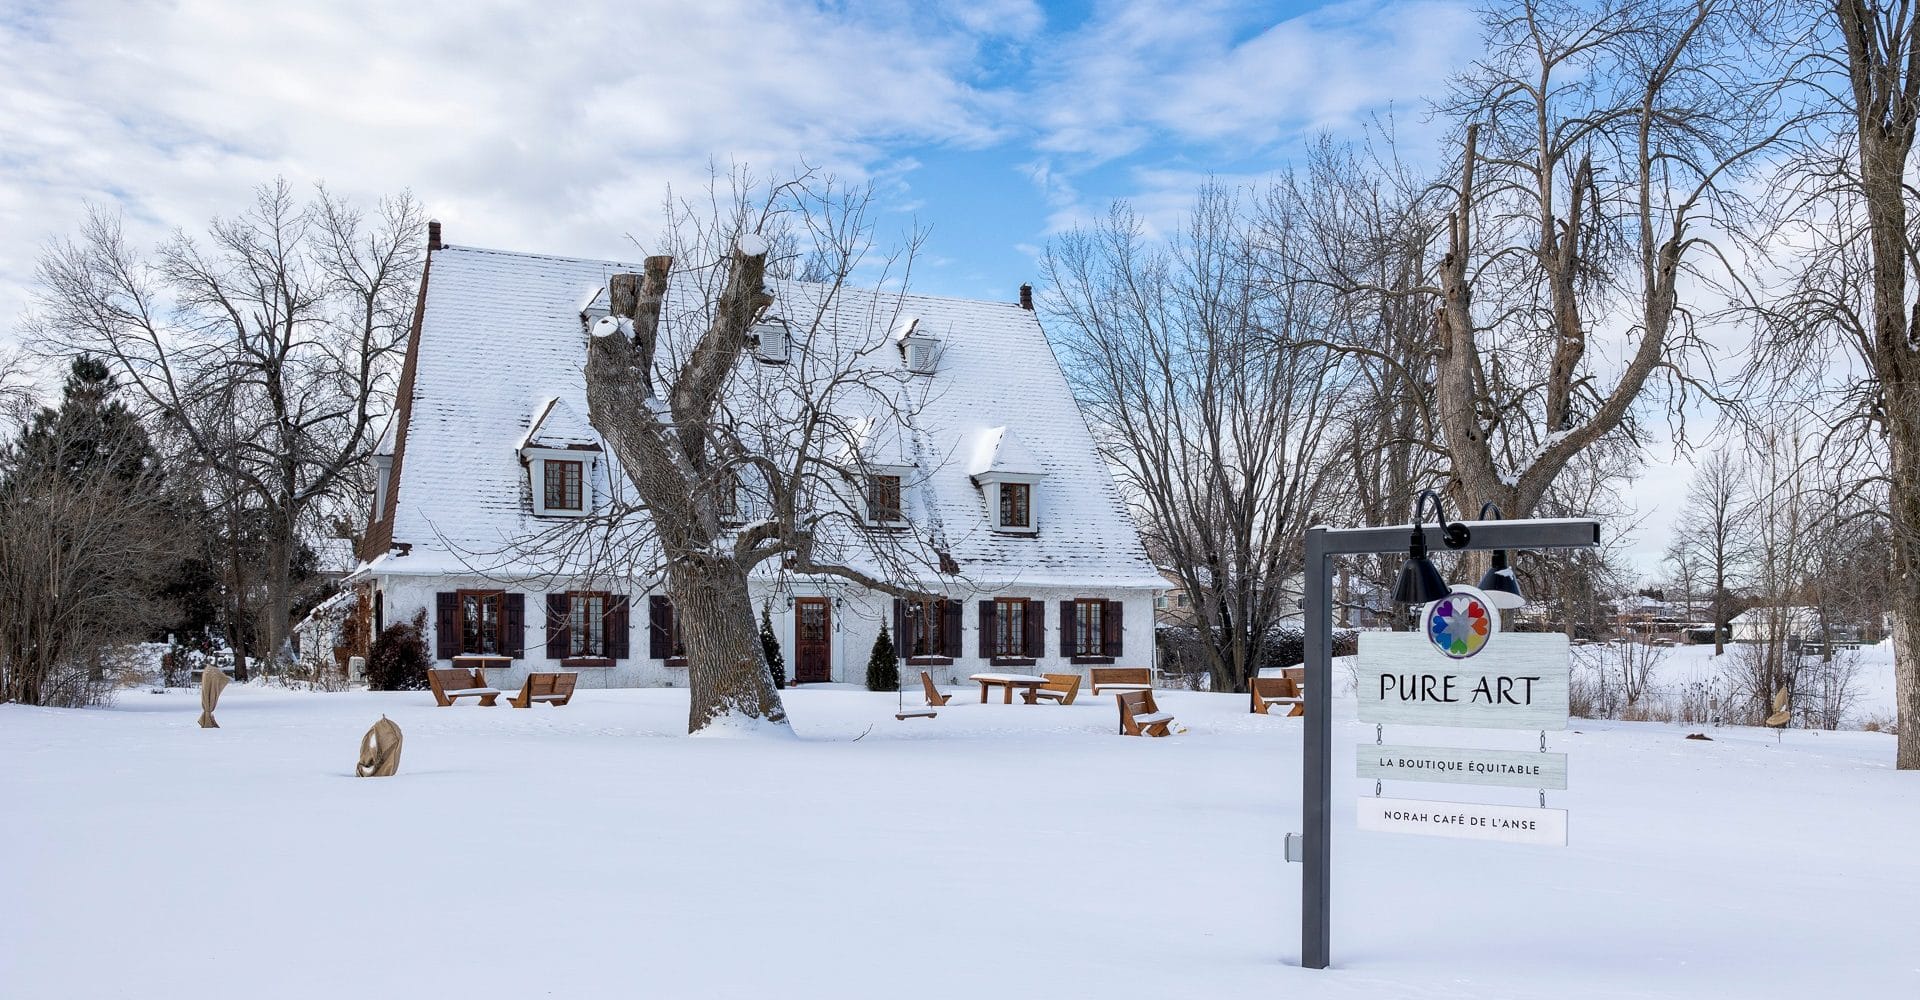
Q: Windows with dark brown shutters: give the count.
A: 6